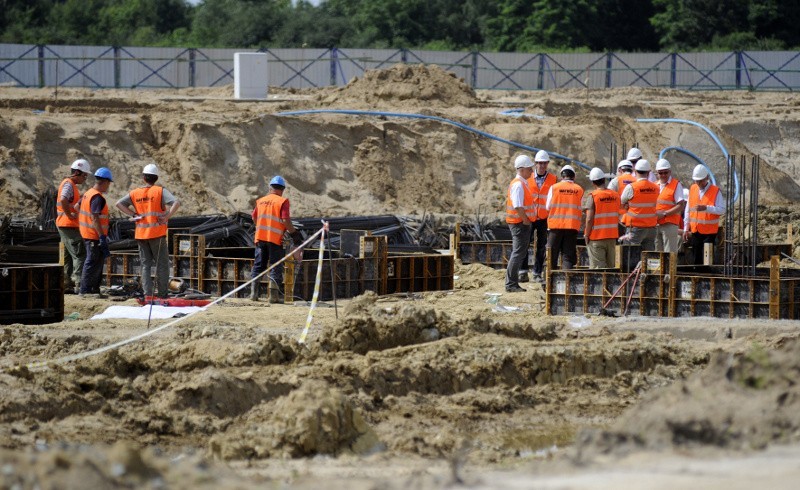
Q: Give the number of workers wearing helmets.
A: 13